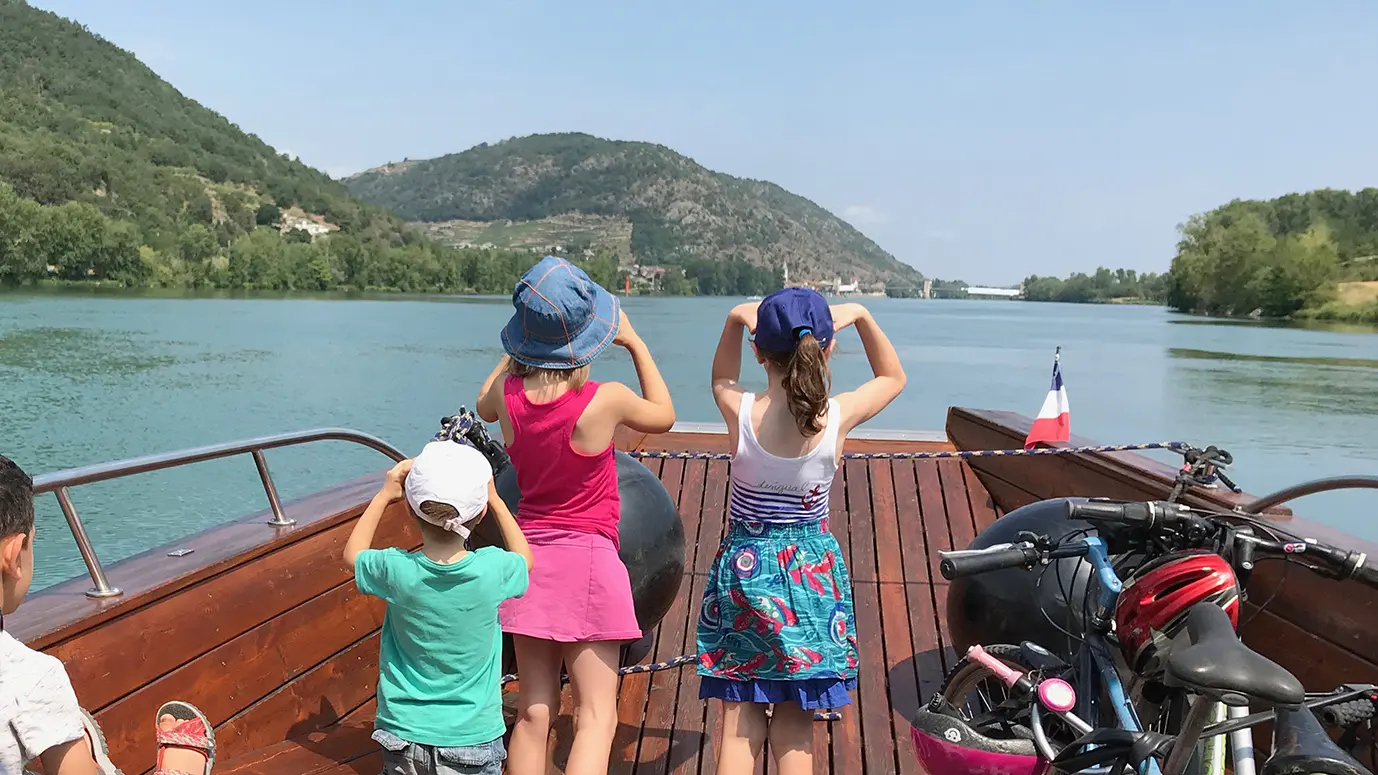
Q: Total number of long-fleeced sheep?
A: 0